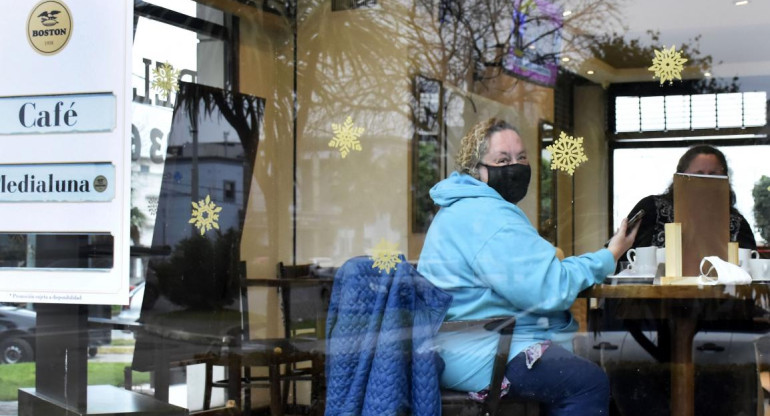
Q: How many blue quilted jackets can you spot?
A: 1